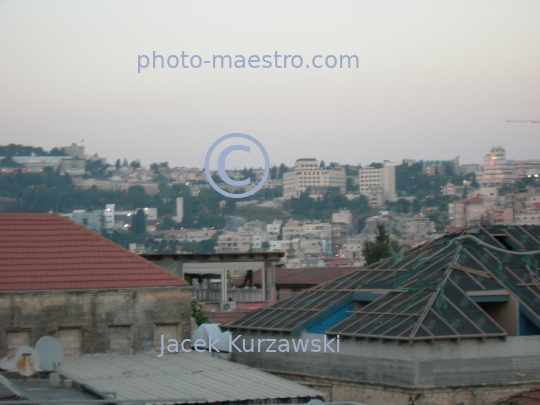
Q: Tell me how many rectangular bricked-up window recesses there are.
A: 4